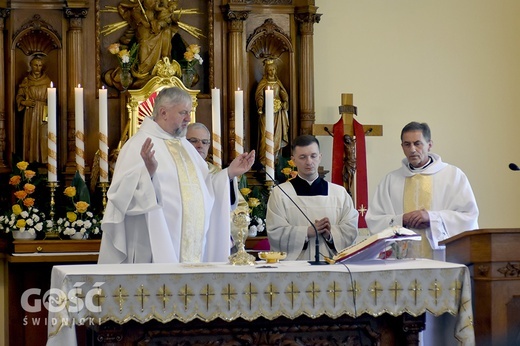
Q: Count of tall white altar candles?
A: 6